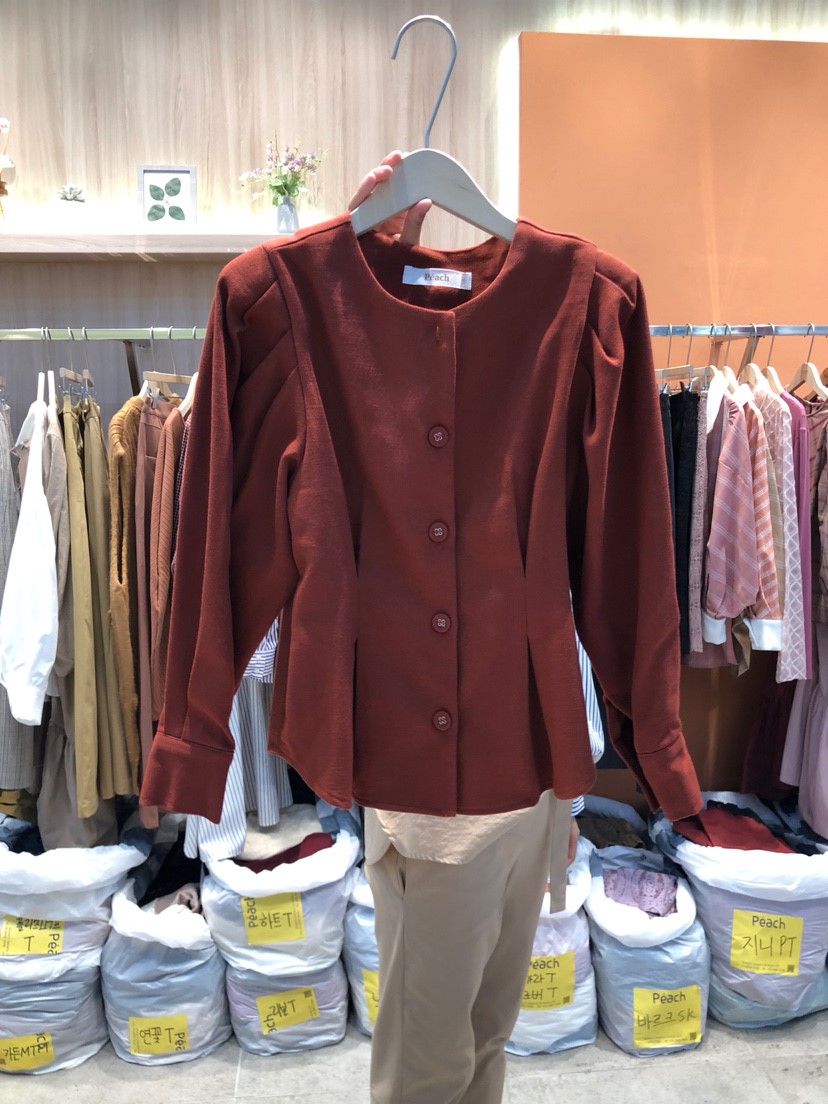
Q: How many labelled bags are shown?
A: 9